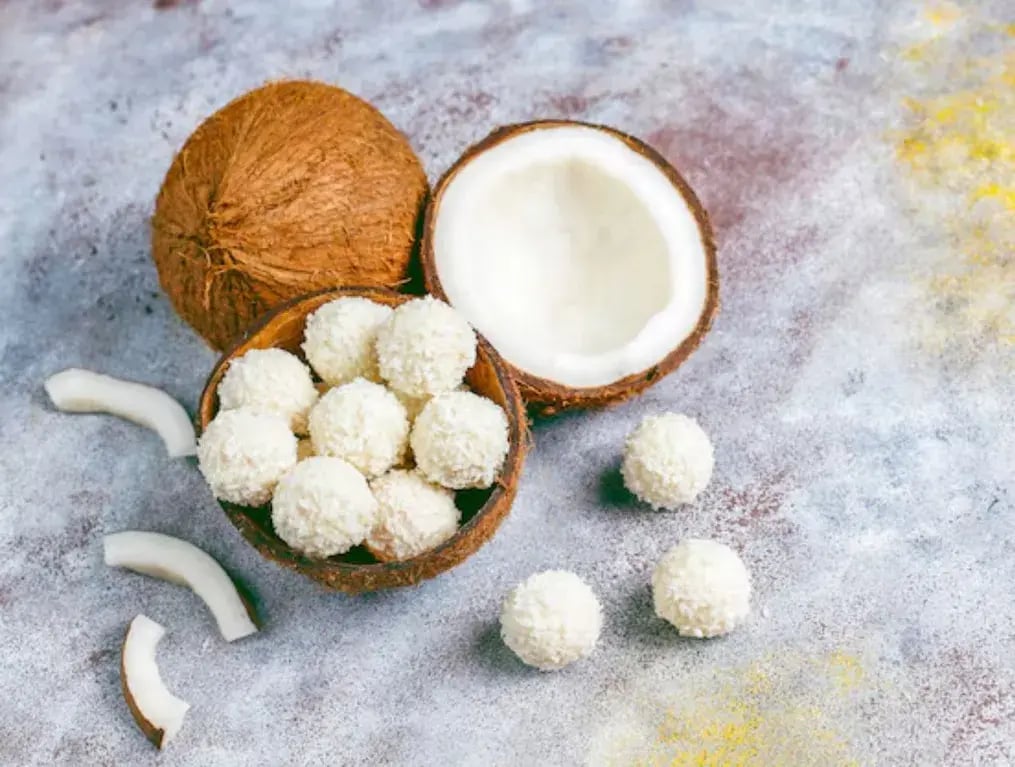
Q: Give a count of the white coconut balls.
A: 11